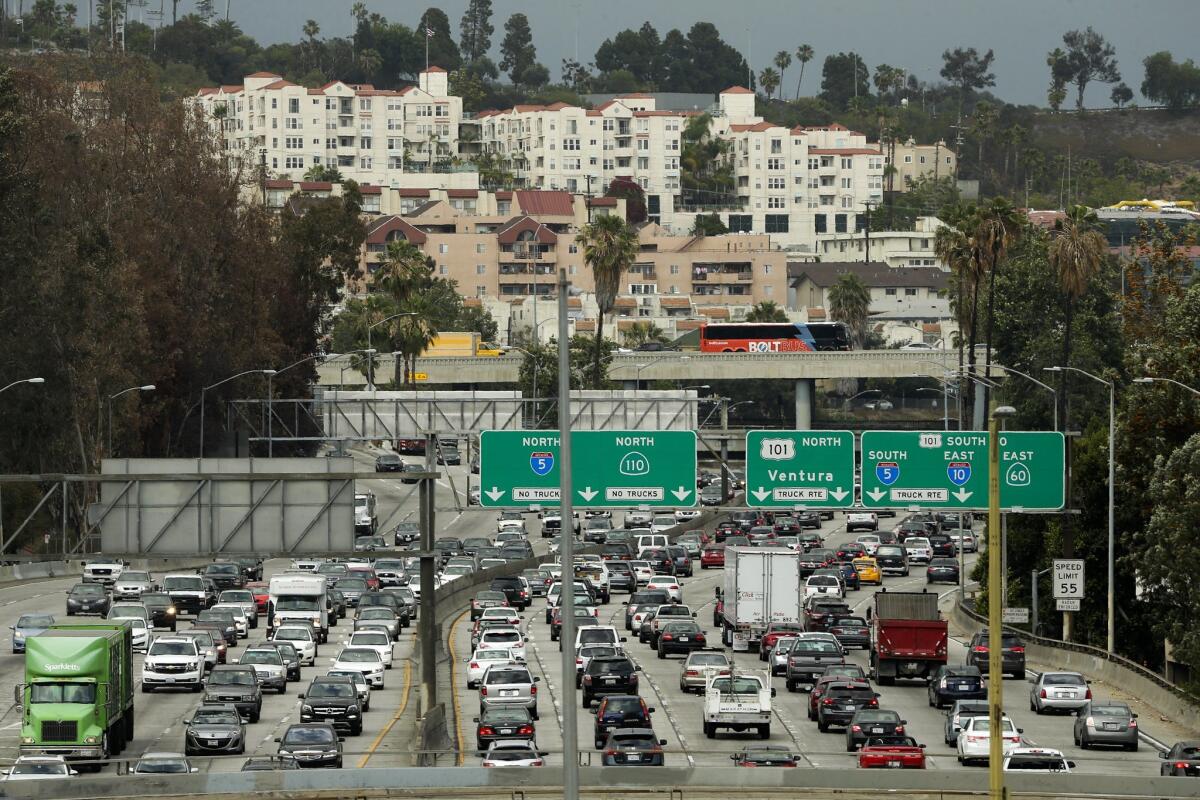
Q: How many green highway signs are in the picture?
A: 3